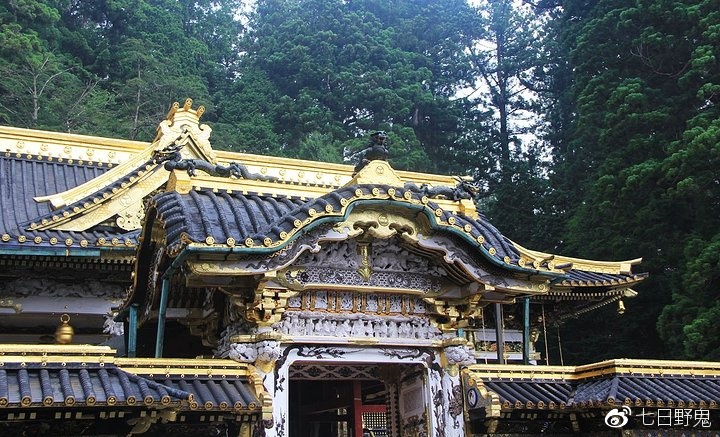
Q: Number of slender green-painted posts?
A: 3